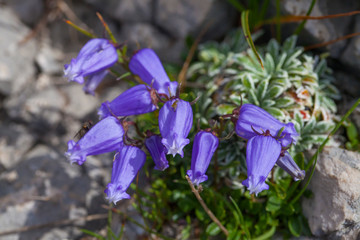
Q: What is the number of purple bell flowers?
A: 12